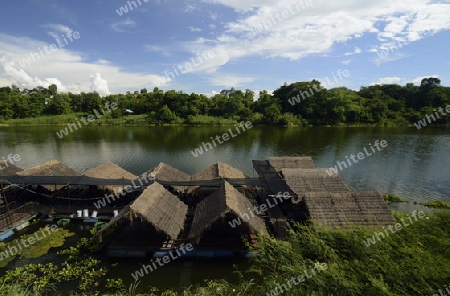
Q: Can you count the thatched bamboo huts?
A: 10